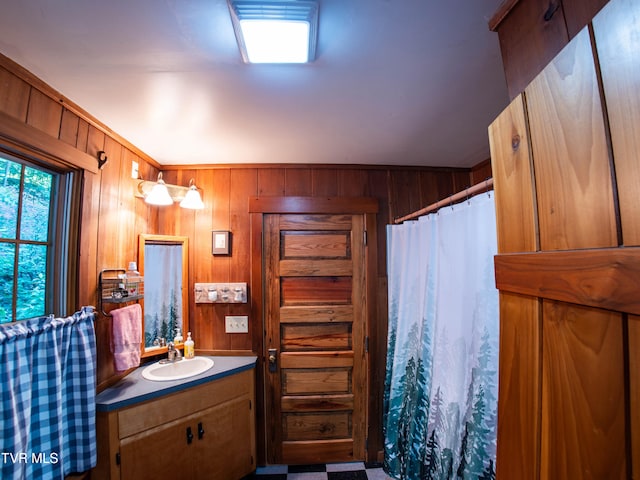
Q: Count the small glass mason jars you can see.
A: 4